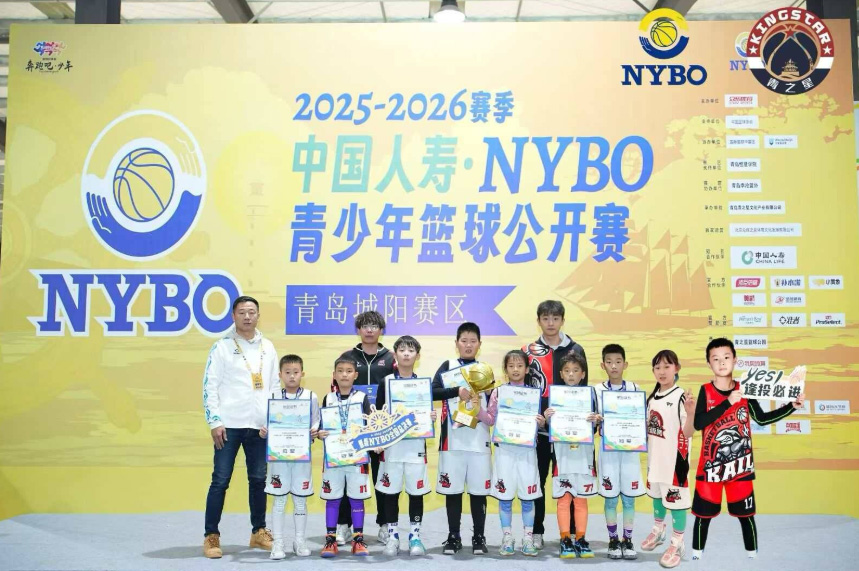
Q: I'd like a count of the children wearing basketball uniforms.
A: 9